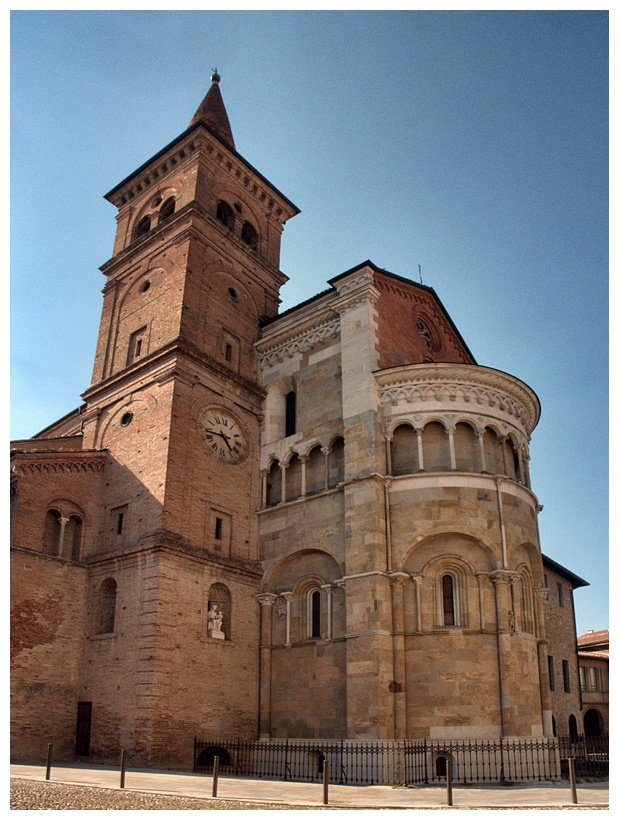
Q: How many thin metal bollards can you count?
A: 6